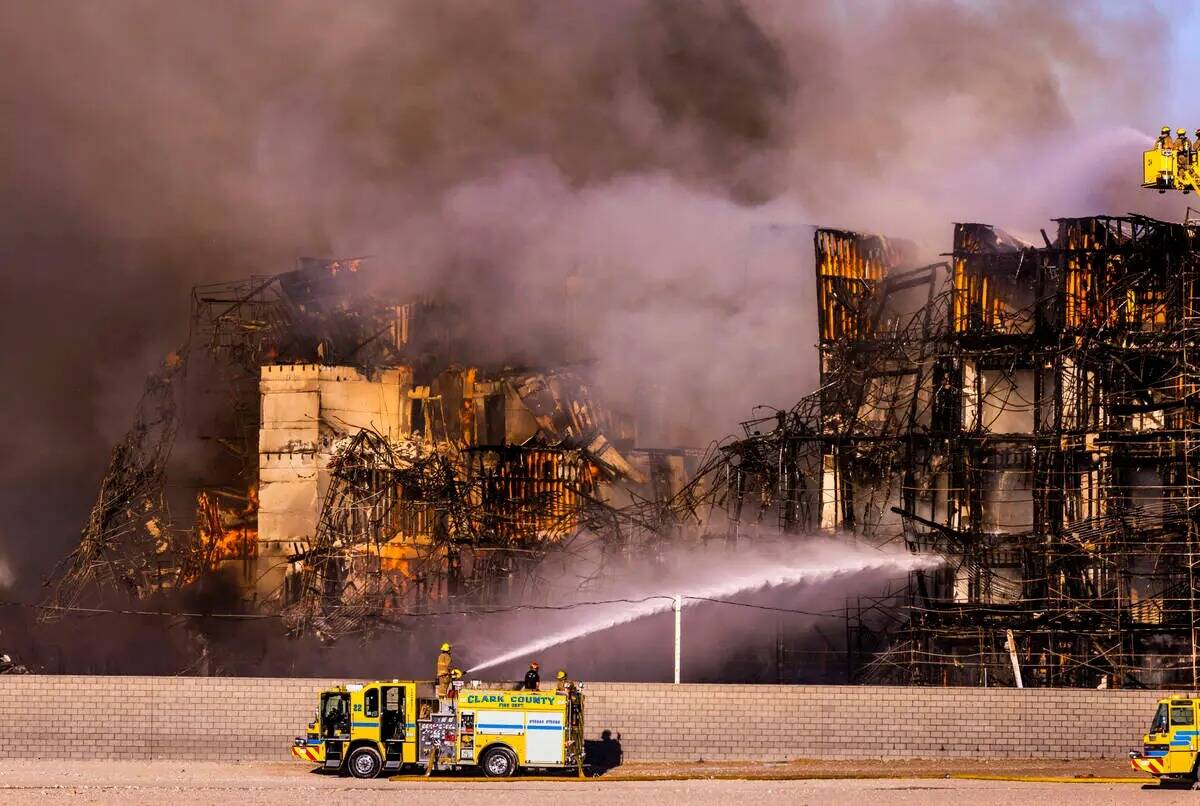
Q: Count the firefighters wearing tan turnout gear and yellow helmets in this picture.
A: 4